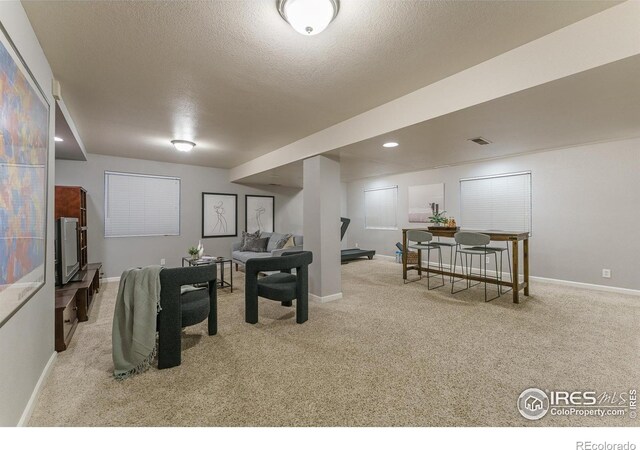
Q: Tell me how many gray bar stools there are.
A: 4